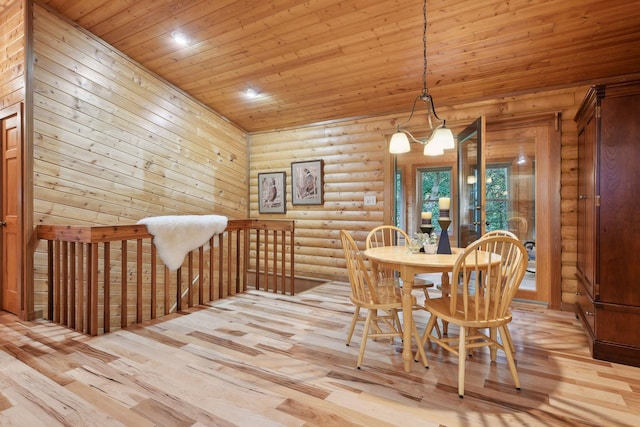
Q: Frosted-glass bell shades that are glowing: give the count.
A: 3